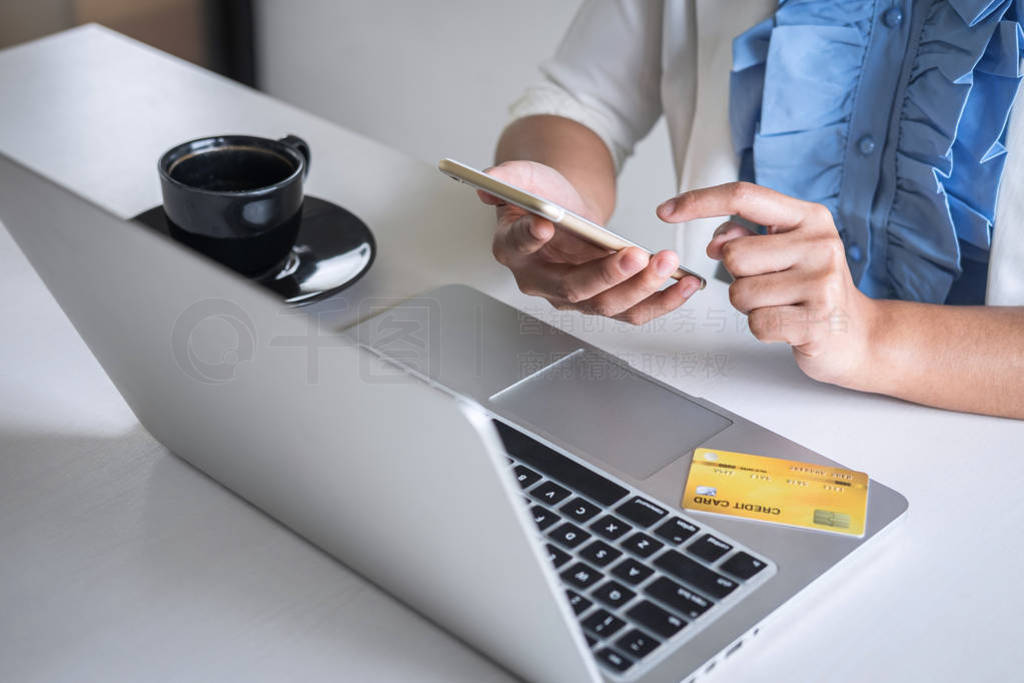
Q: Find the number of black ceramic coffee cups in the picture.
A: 1